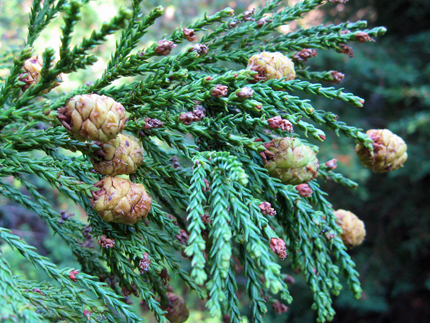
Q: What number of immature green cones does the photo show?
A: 1